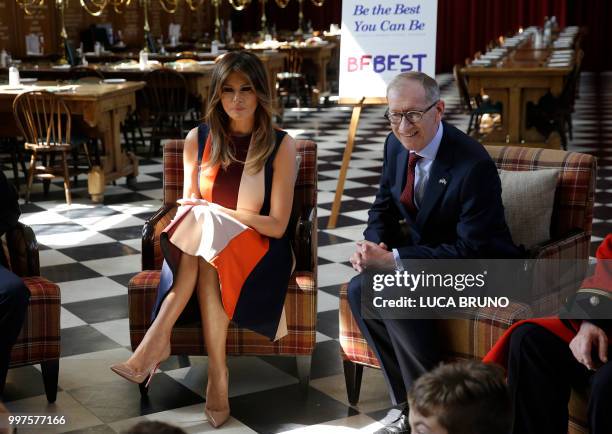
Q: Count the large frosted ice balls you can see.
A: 0